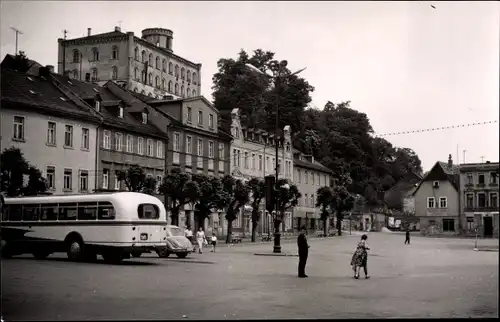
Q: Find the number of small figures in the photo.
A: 6